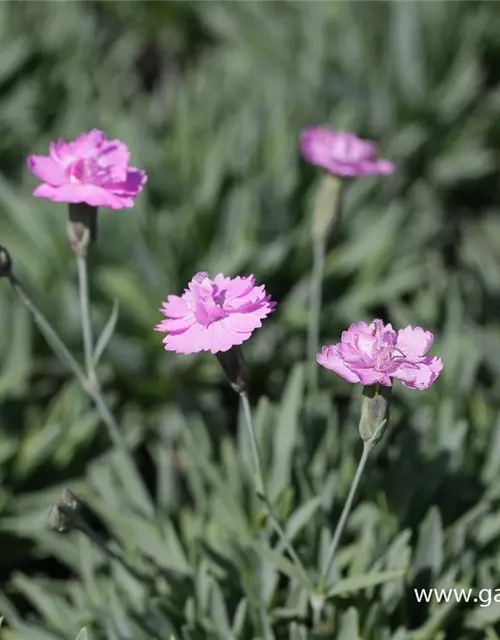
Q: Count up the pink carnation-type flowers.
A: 4